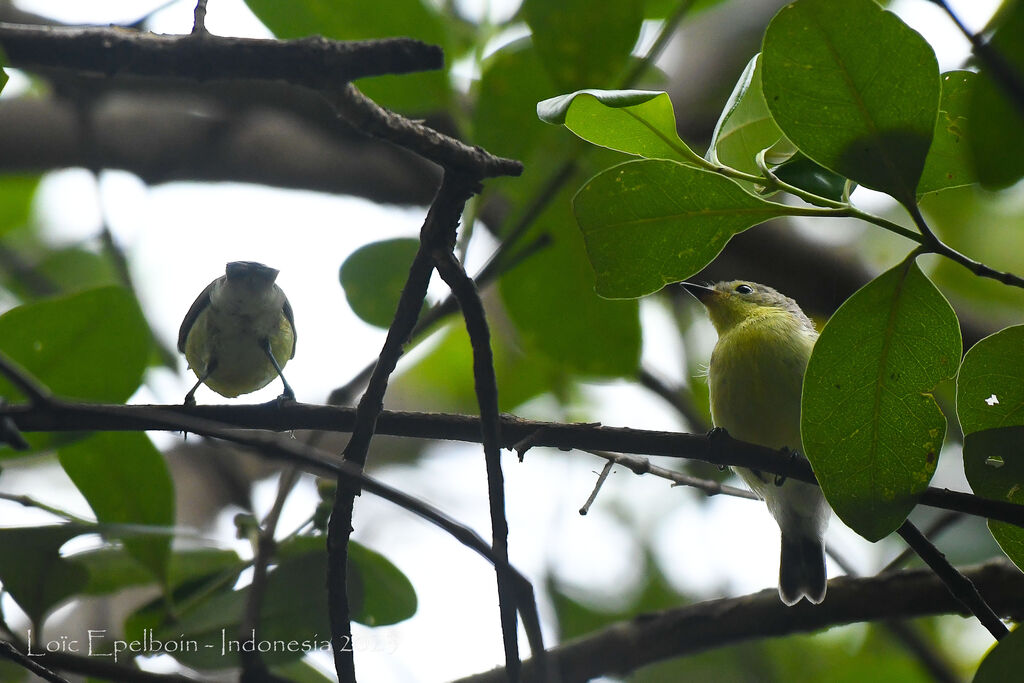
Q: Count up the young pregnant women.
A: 0